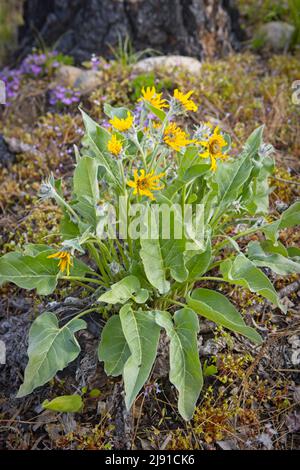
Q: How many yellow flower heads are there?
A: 8